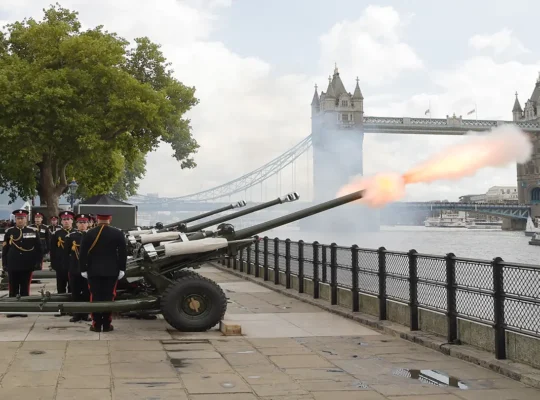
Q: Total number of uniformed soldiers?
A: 7